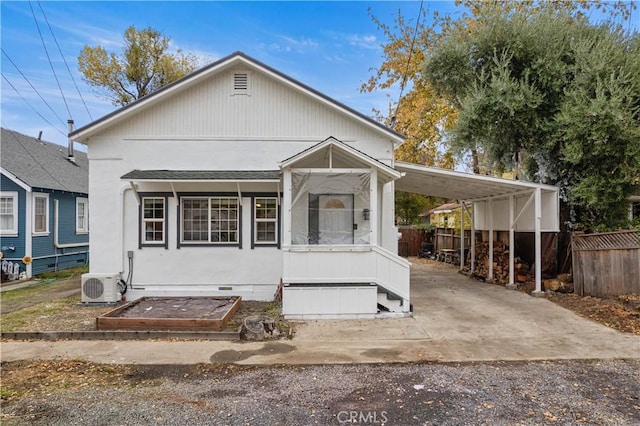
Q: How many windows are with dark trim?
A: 3